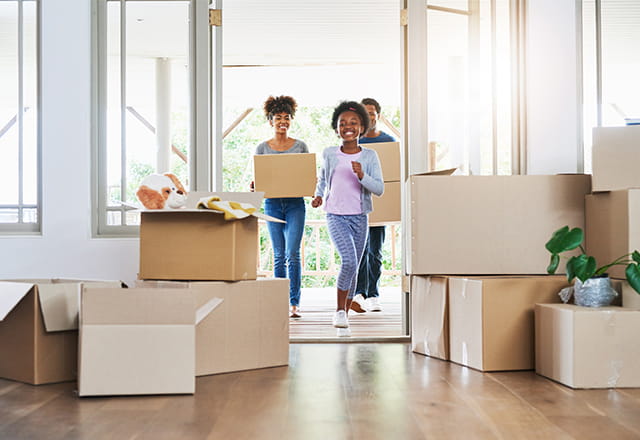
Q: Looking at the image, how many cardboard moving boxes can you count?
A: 14